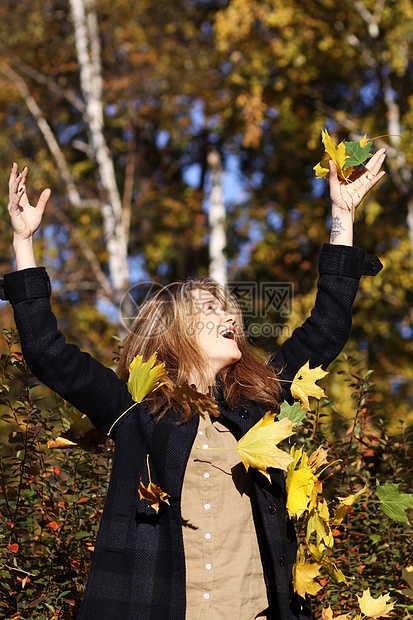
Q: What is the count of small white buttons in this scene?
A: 7